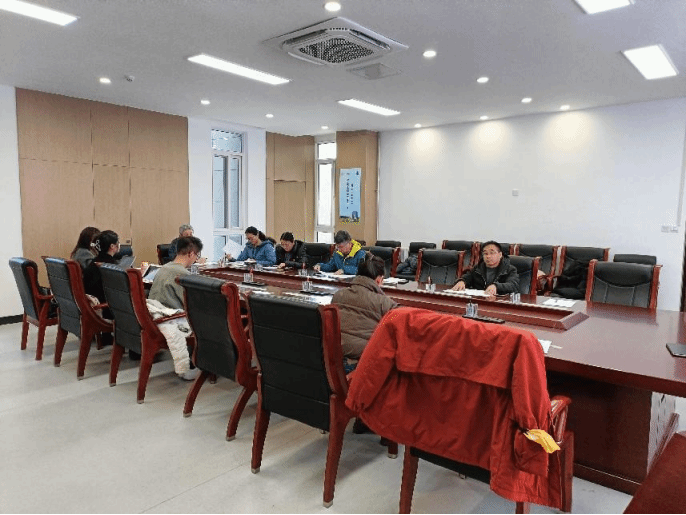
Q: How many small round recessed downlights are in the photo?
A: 11